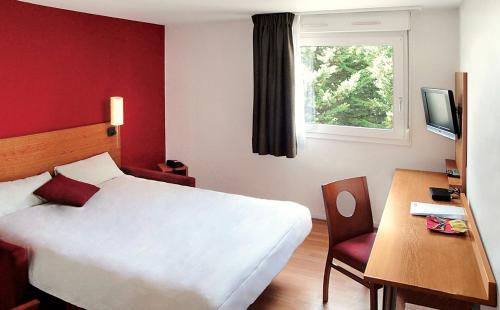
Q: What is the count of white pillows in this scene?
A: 2